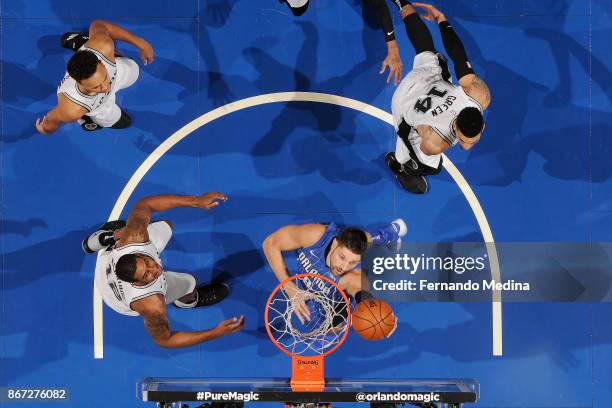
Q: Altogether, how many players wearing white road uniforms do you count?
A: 3